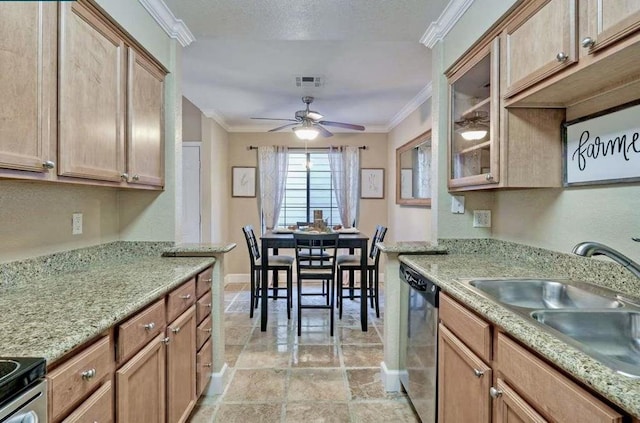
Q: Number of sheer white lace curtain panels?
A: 2